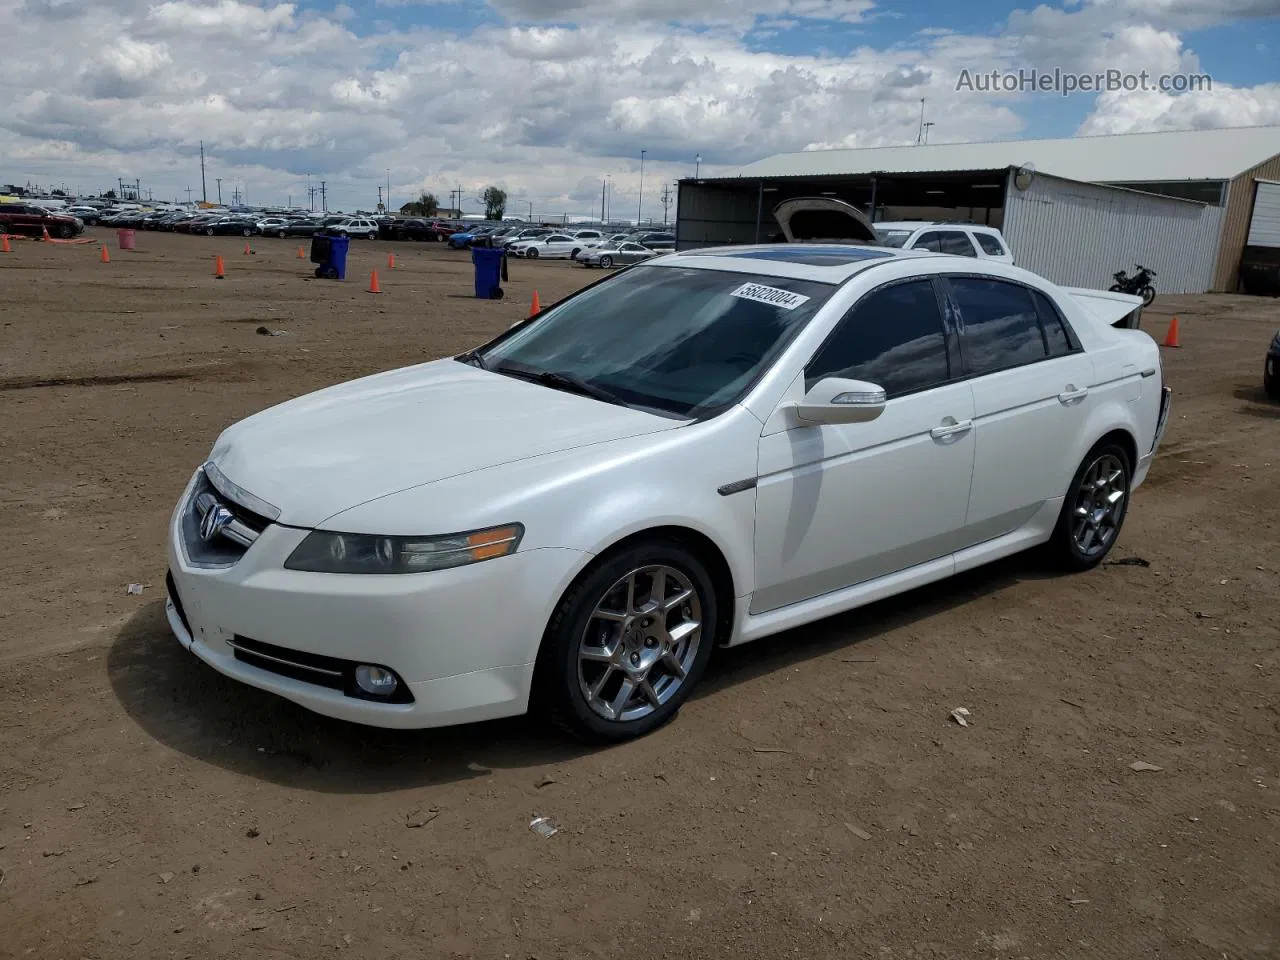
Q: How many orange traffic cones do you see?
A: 10